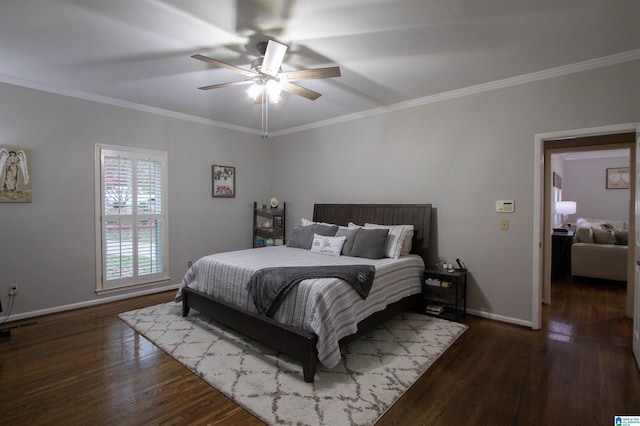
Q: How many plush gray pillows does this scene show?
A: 4